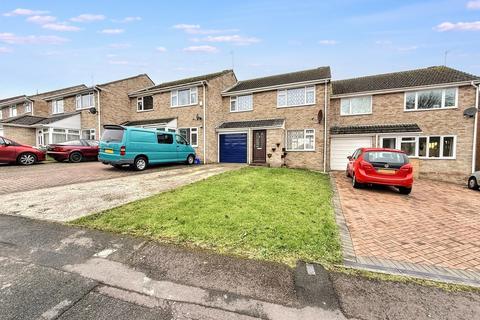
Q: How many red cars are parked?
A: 3